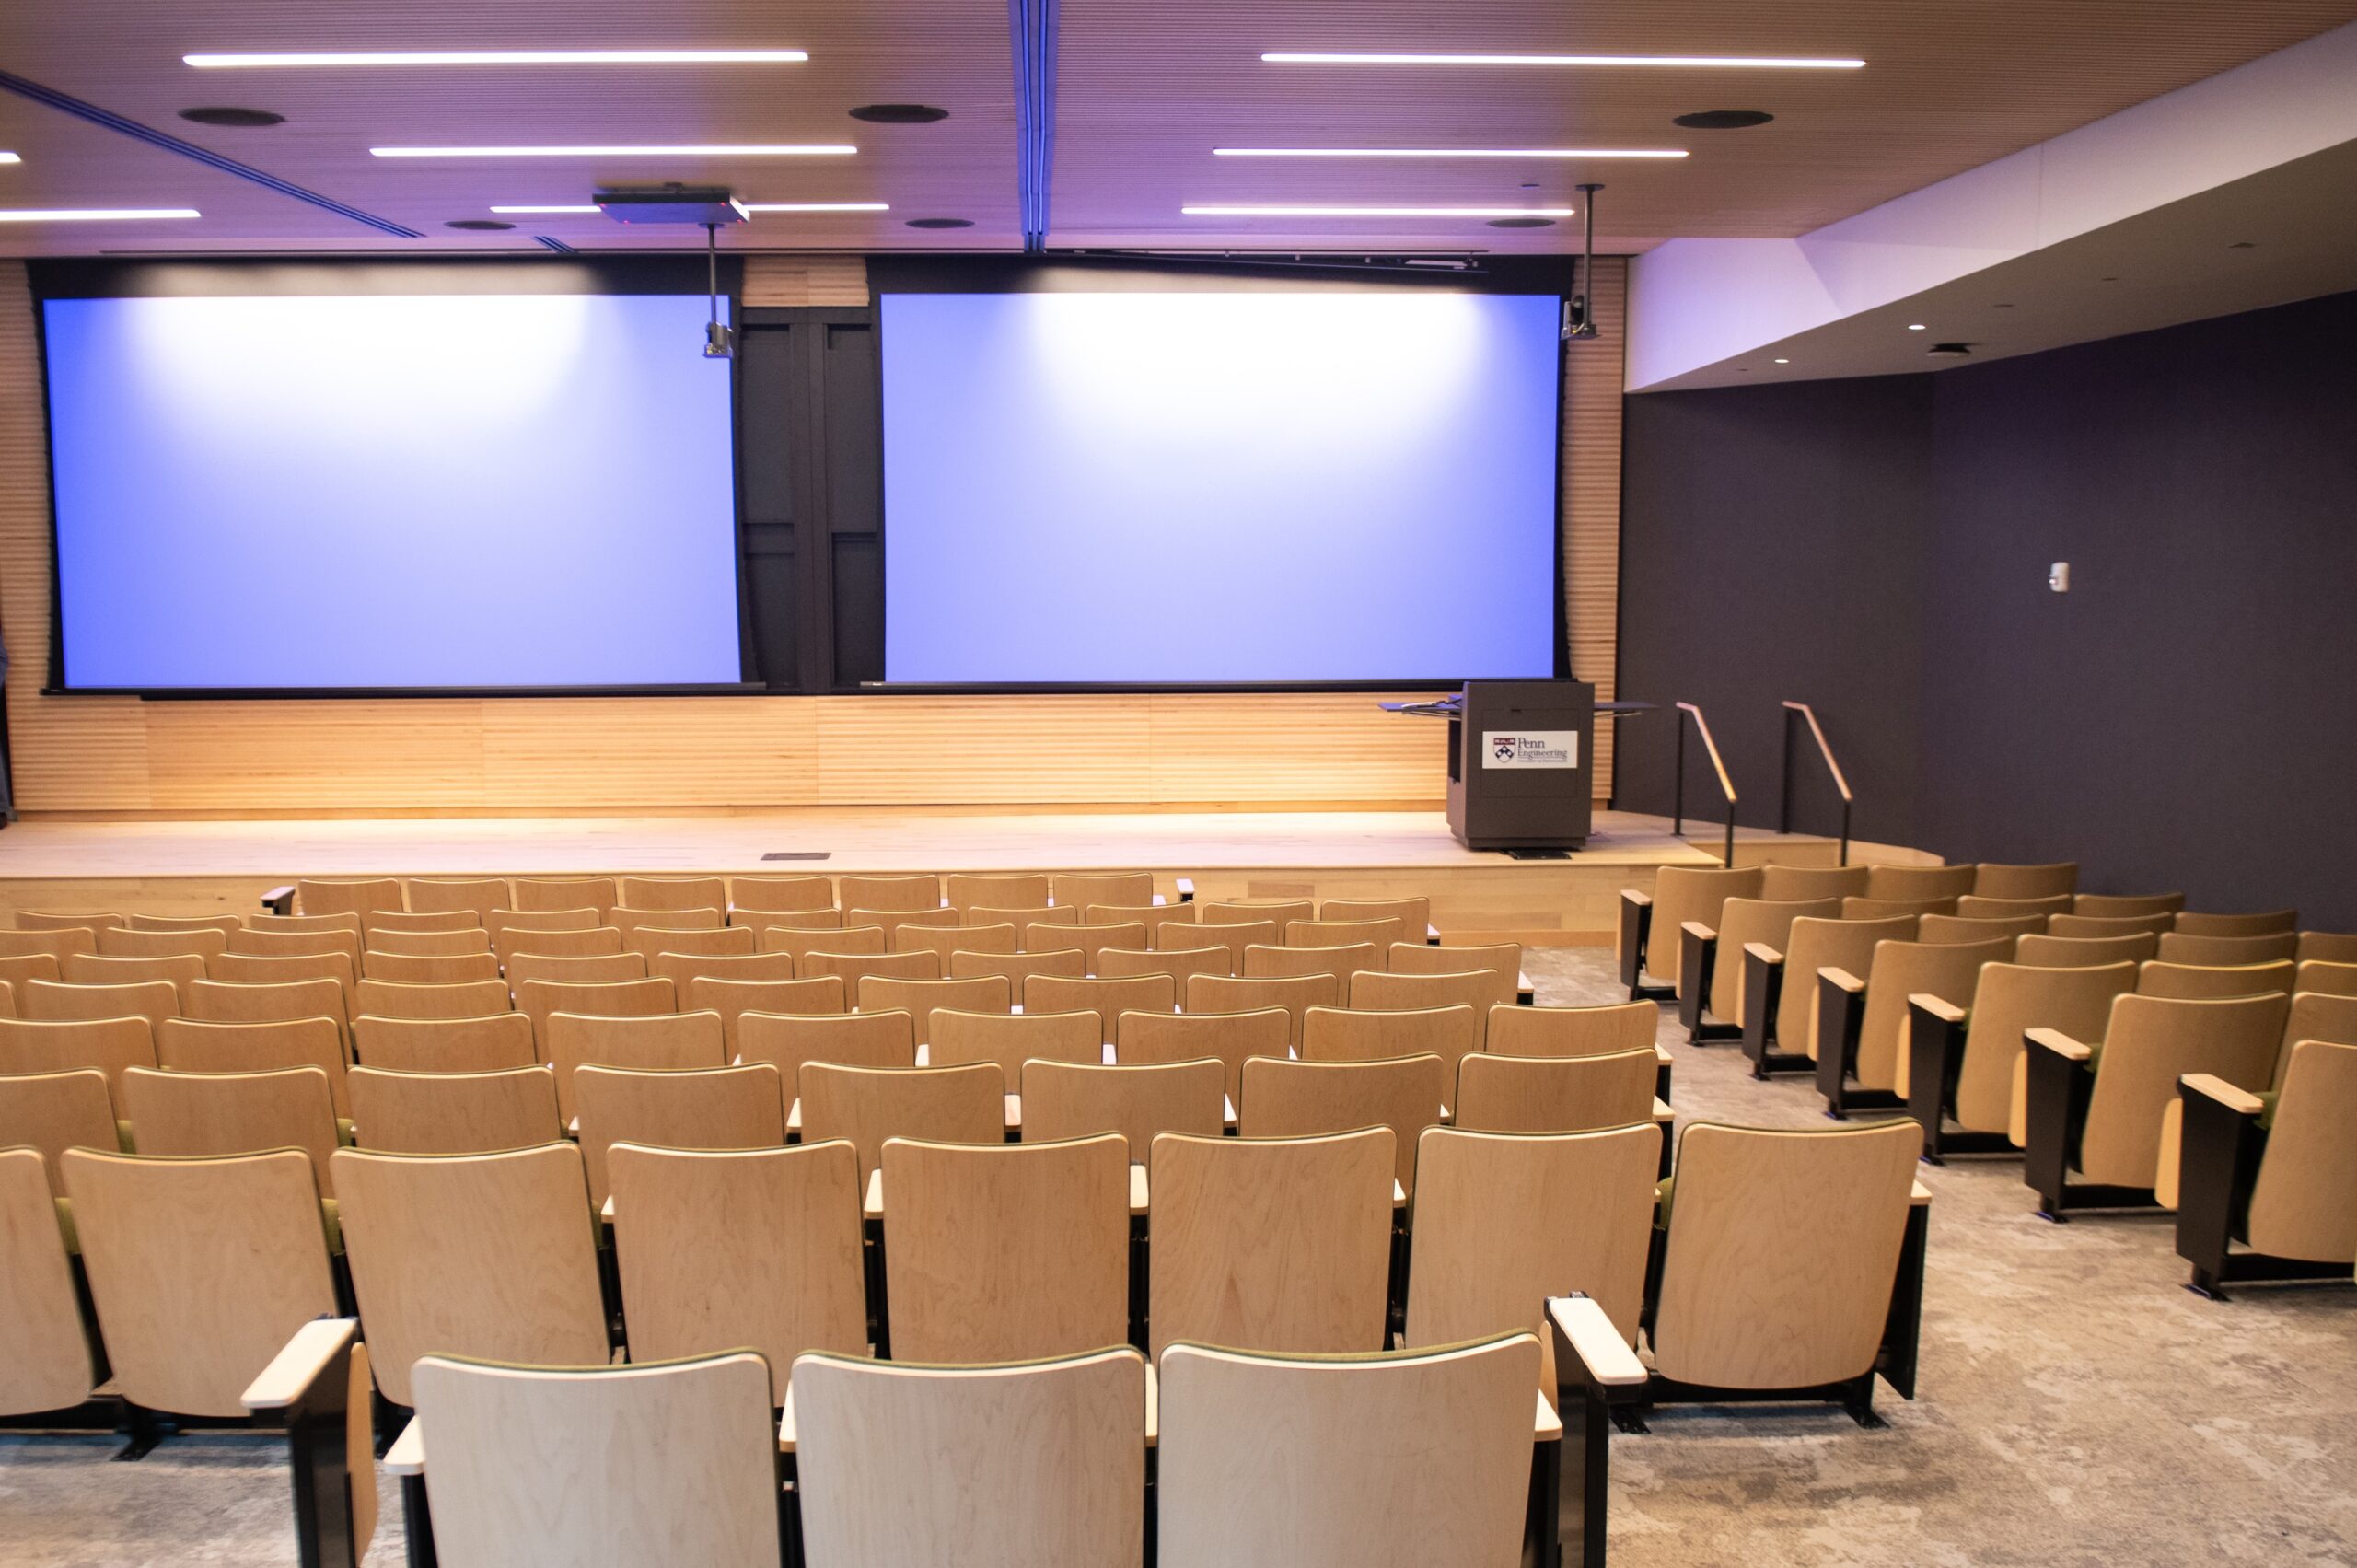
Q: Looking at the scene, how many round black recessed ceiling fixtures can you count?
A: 6